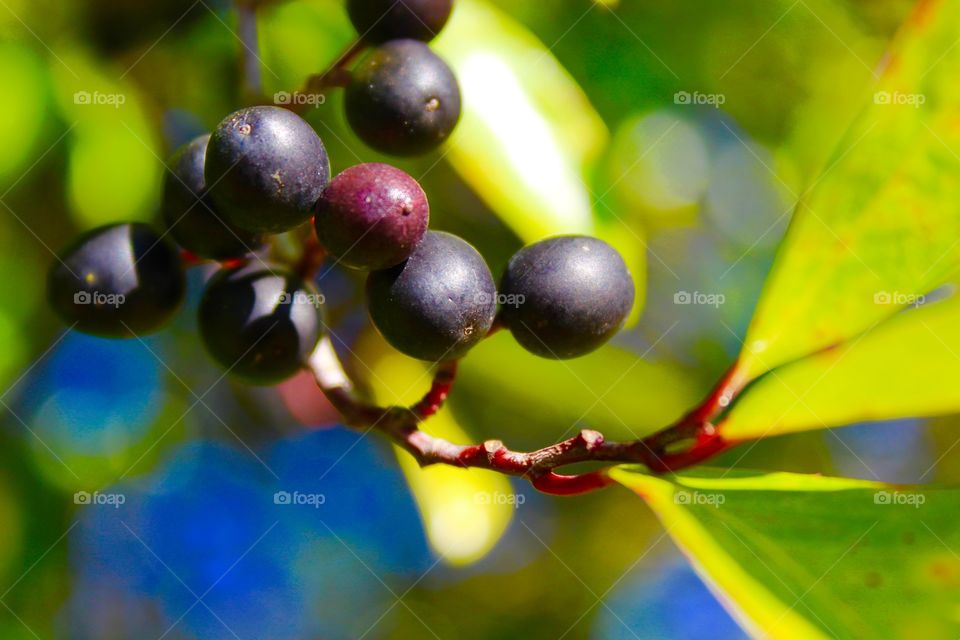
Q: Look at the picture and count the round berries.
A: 9